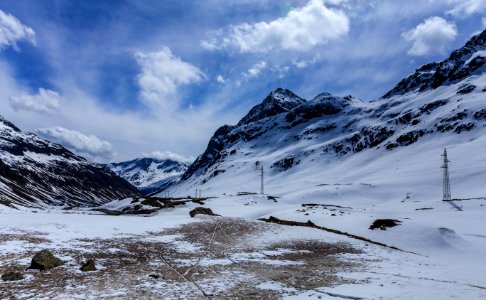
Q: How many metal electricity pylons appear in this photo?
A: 2